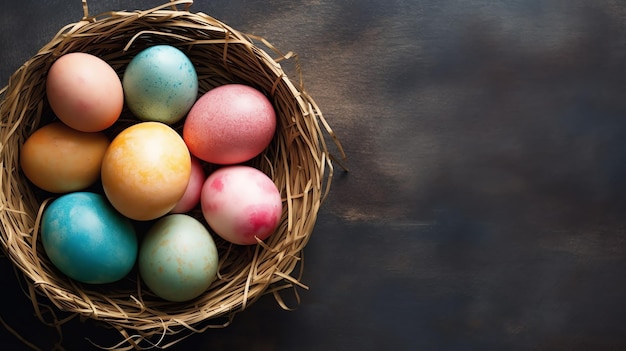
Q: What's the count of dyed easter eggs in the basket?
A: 9